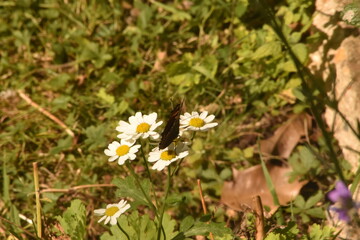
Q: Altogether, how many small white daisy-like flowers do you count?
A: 5